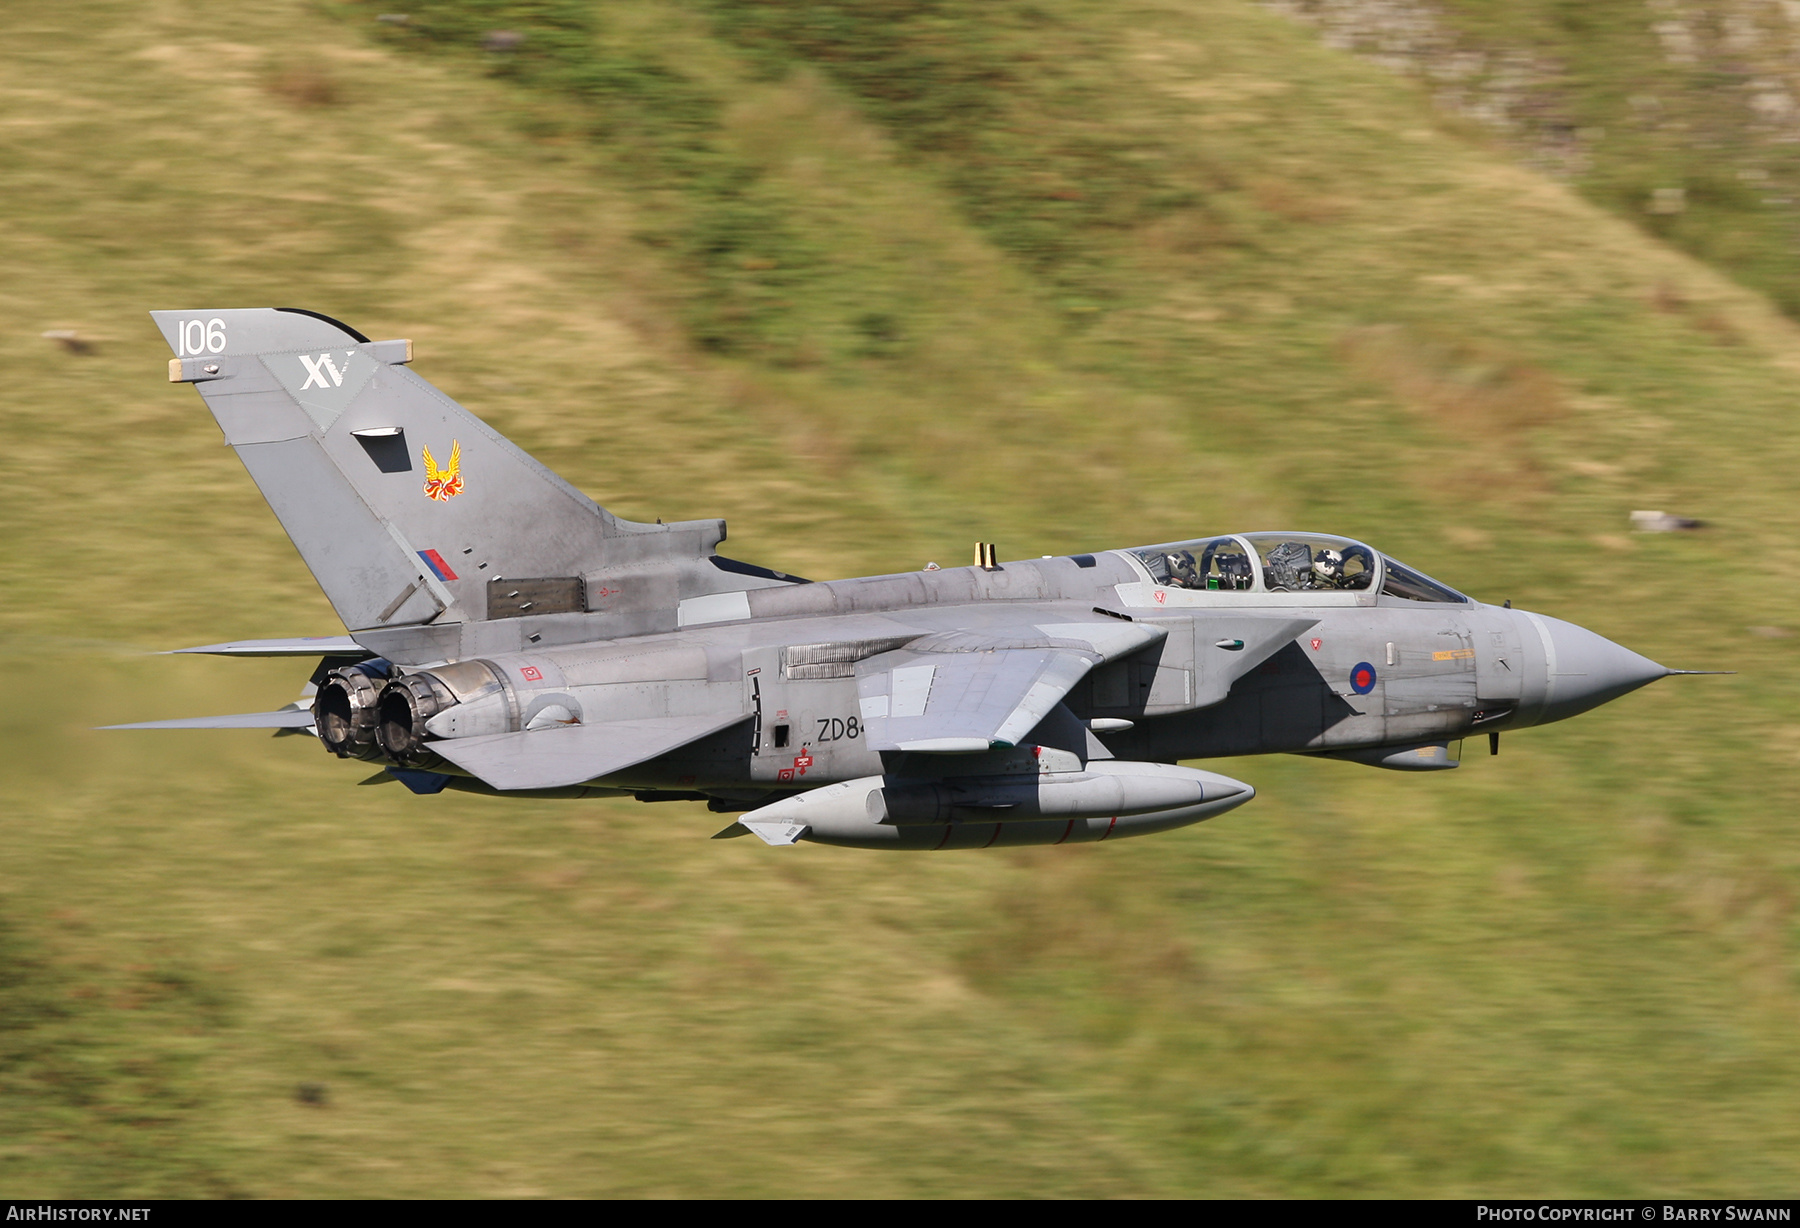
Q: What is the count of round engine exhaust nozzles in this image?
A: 2